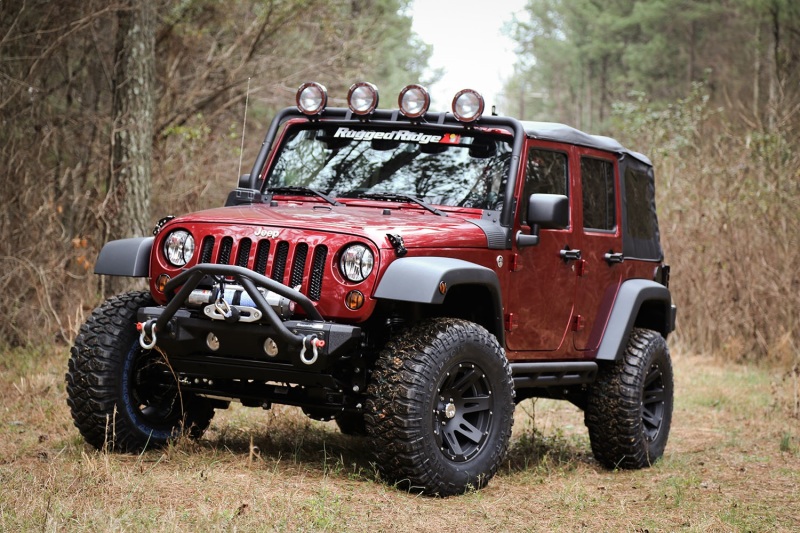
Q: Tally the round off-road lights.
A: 4